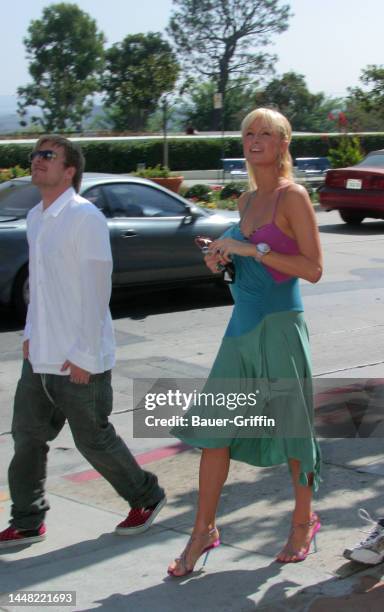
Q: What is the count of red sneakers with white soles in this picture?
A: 2